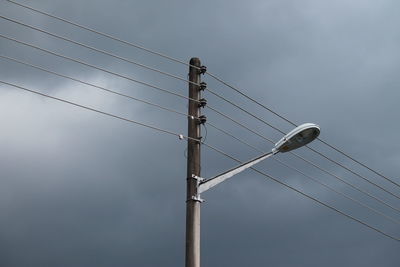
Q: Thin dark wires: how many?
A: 5